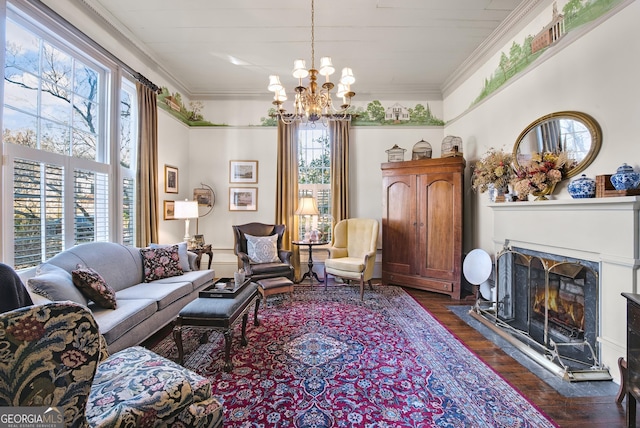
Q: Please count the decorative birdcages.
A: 3